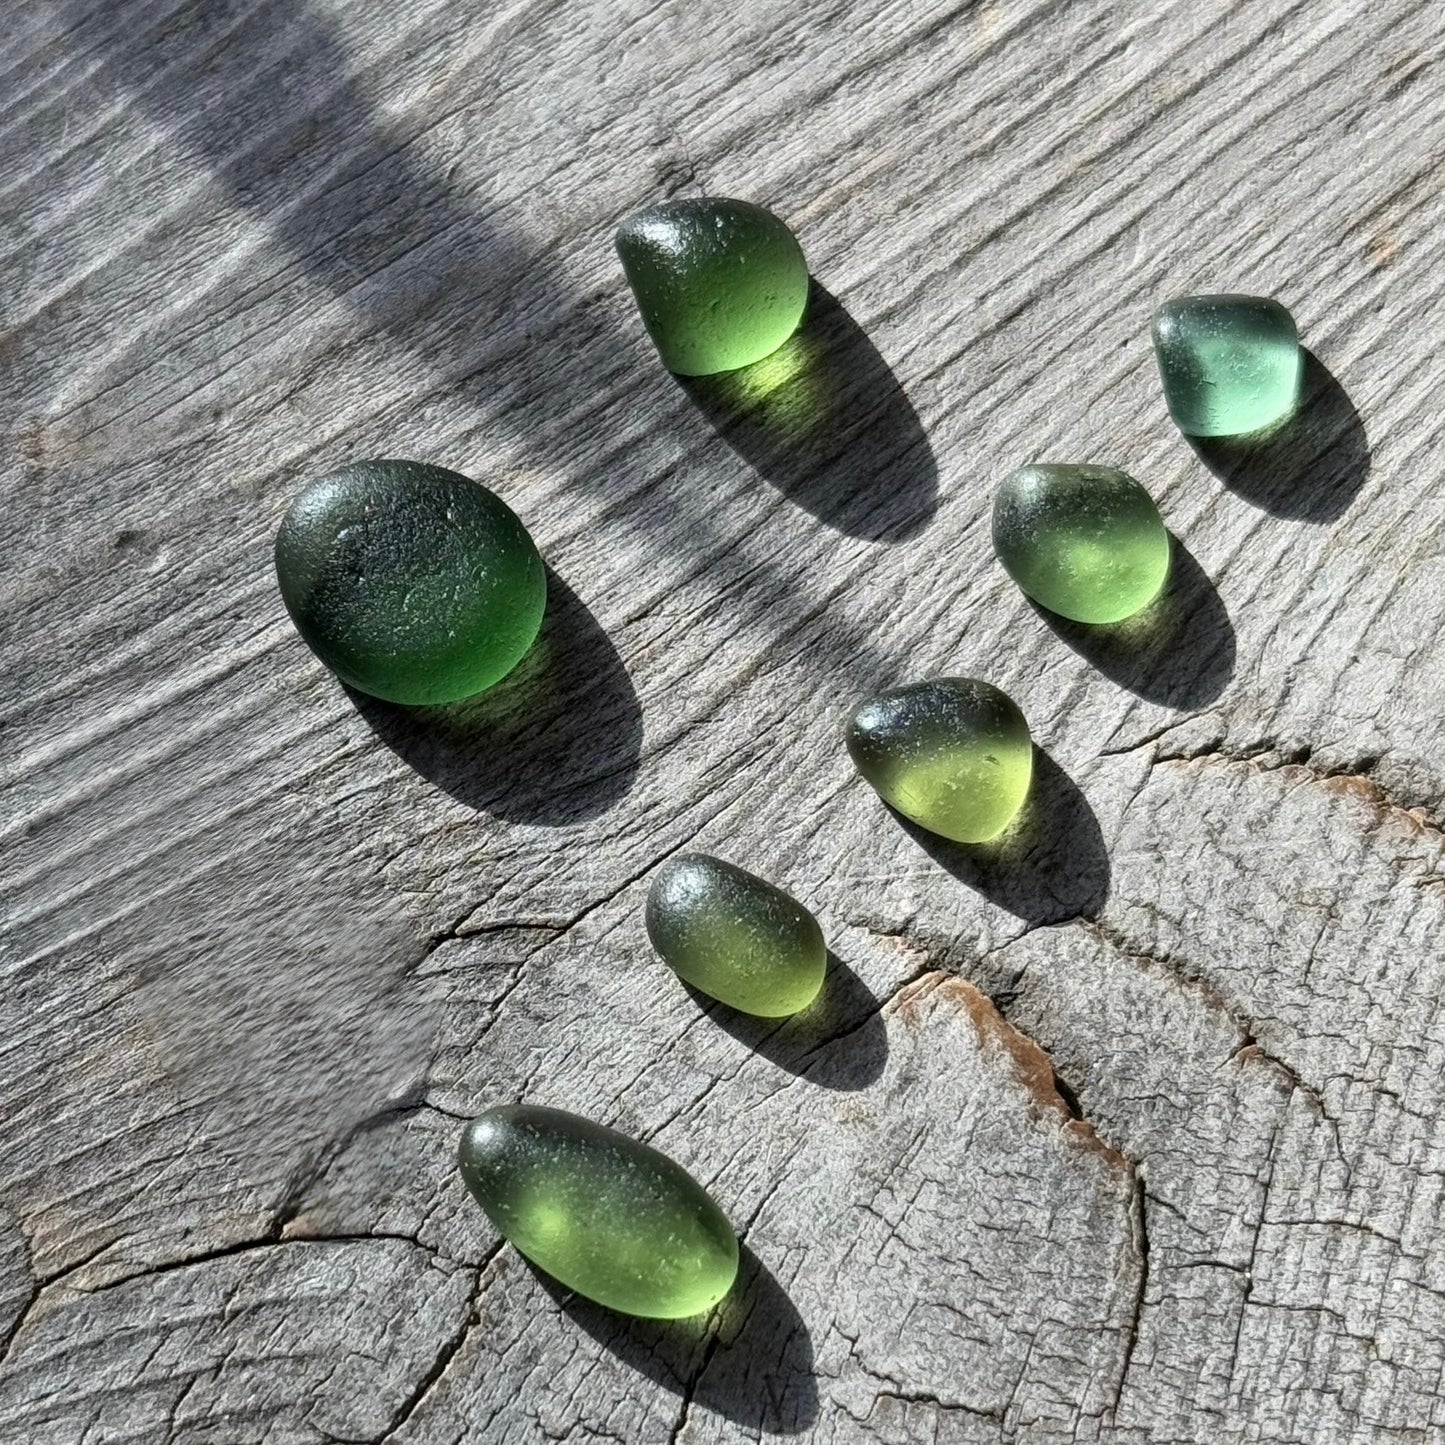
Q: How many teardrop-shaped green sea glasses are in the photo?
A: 2